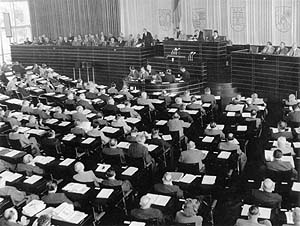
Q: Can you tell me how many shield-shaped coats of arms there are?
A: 4